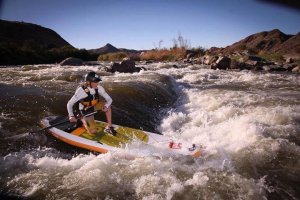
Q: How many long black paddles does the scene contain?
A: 1